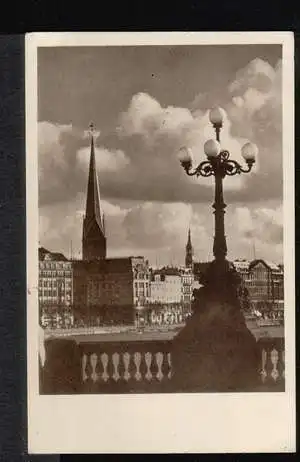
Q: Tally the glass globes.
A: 4